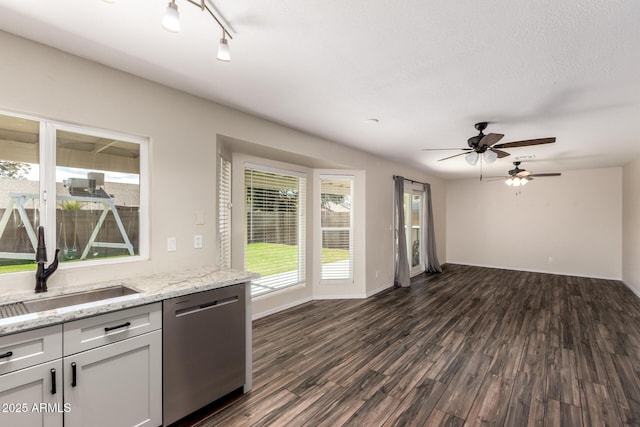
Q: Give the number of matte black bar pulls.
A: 4